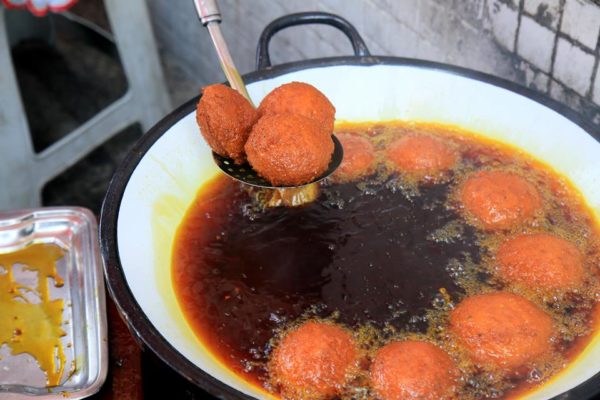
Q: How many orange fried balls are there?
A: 10